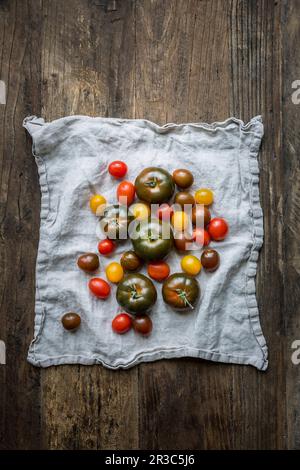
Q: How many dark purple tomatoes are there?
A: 9